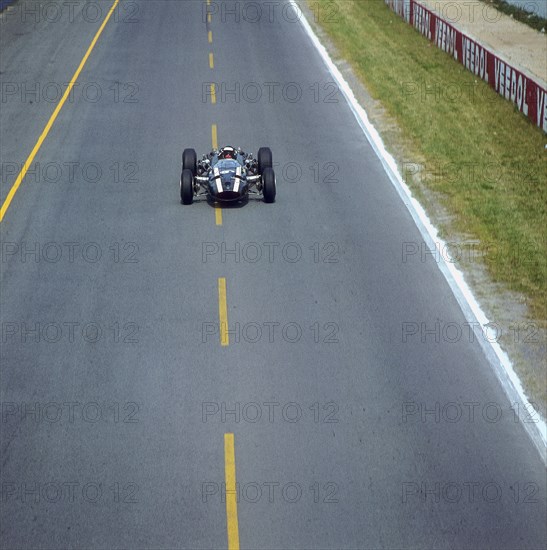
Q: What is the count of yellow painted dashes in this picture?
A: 9